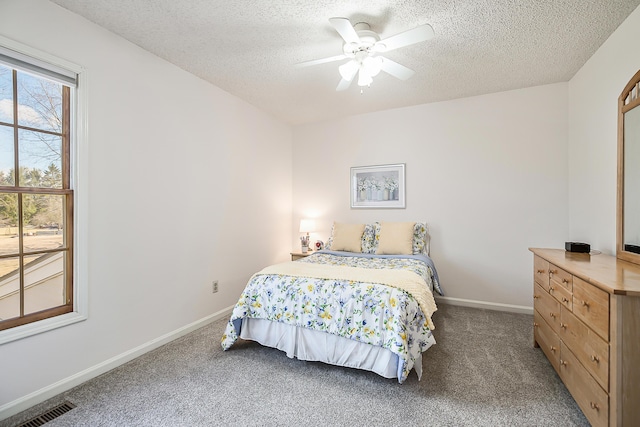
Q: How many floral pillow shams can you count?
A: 2